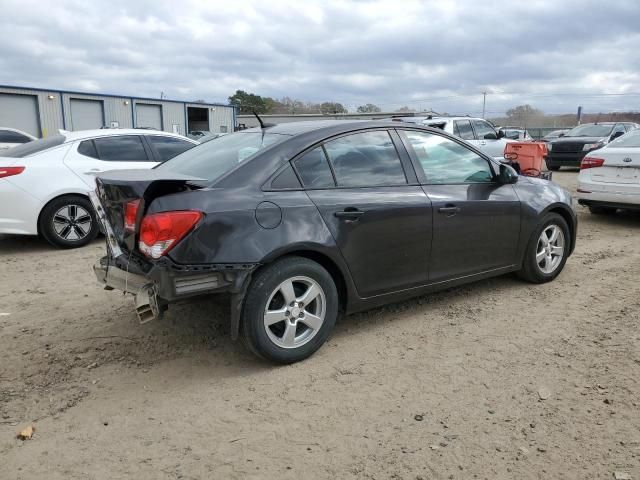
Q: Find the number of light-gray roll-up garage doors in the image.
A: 3